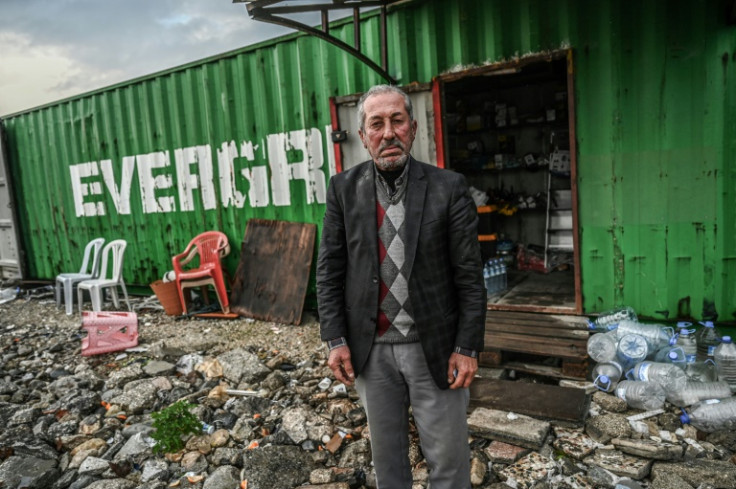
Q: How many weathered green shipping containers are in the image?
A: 1